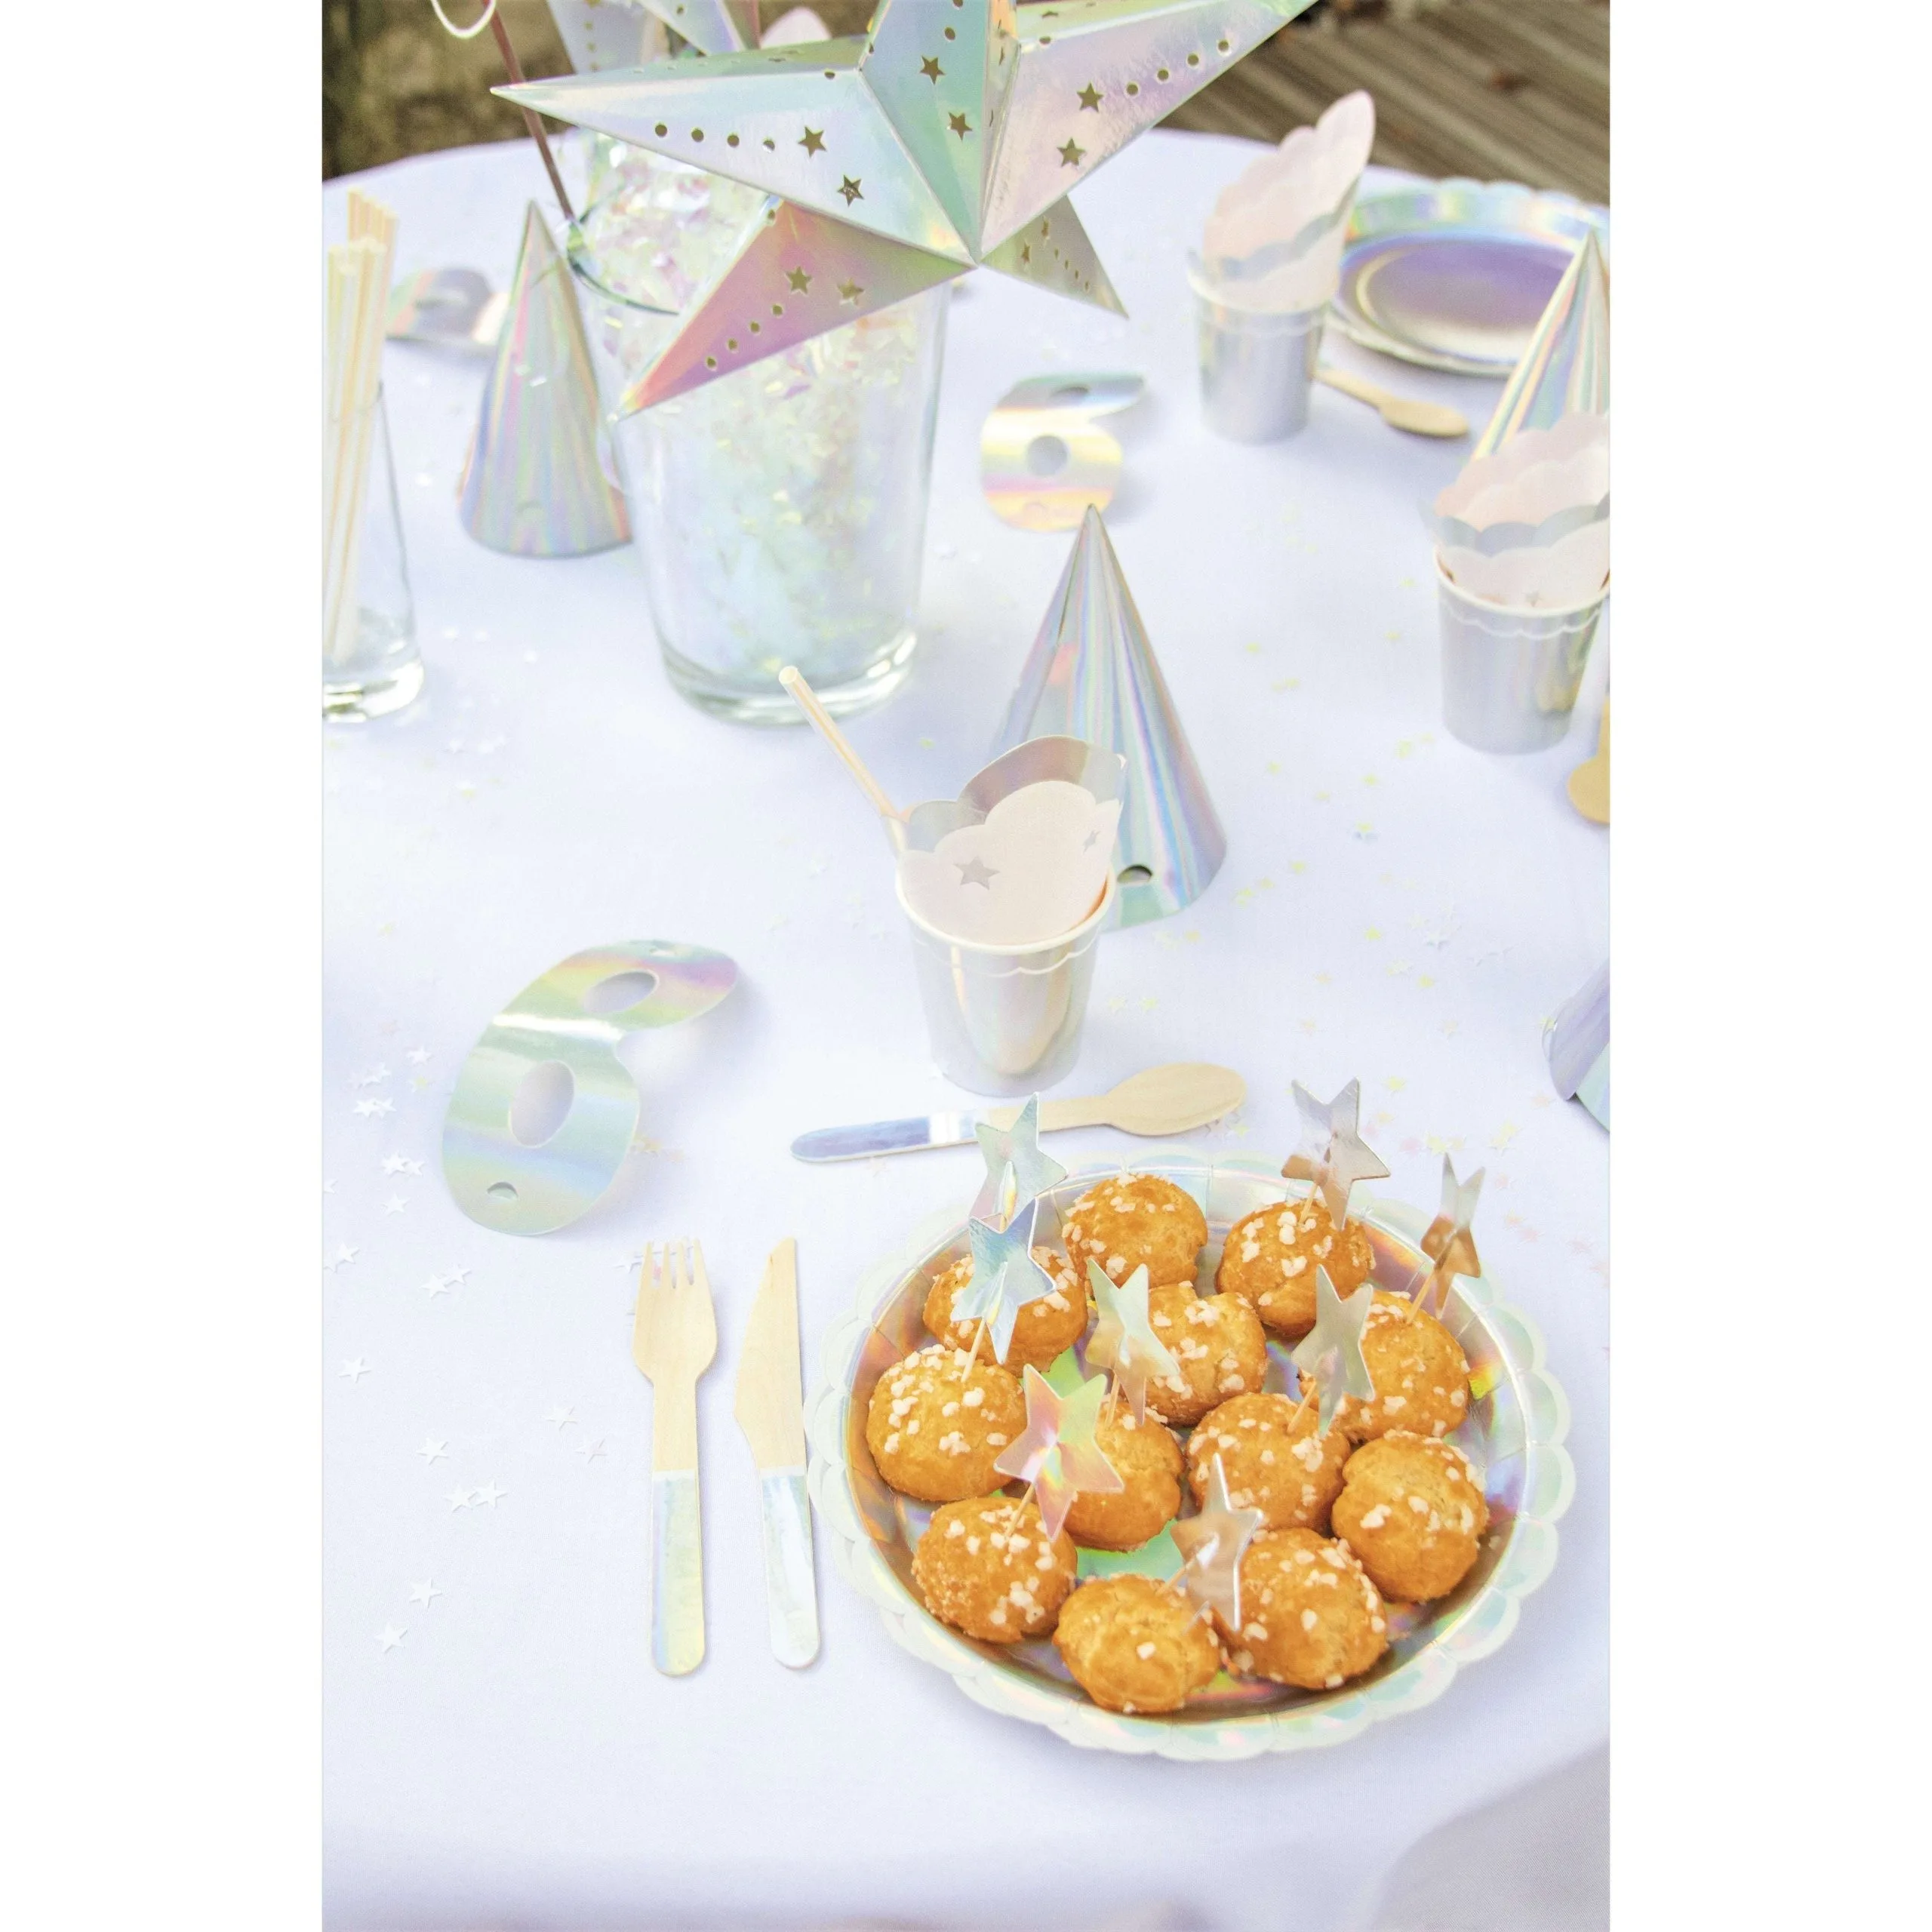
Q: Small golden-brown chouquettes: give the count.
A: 12